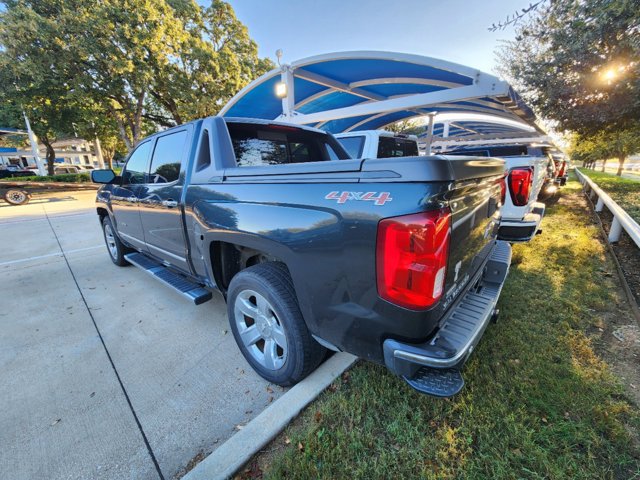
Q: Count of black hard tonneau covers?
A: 1